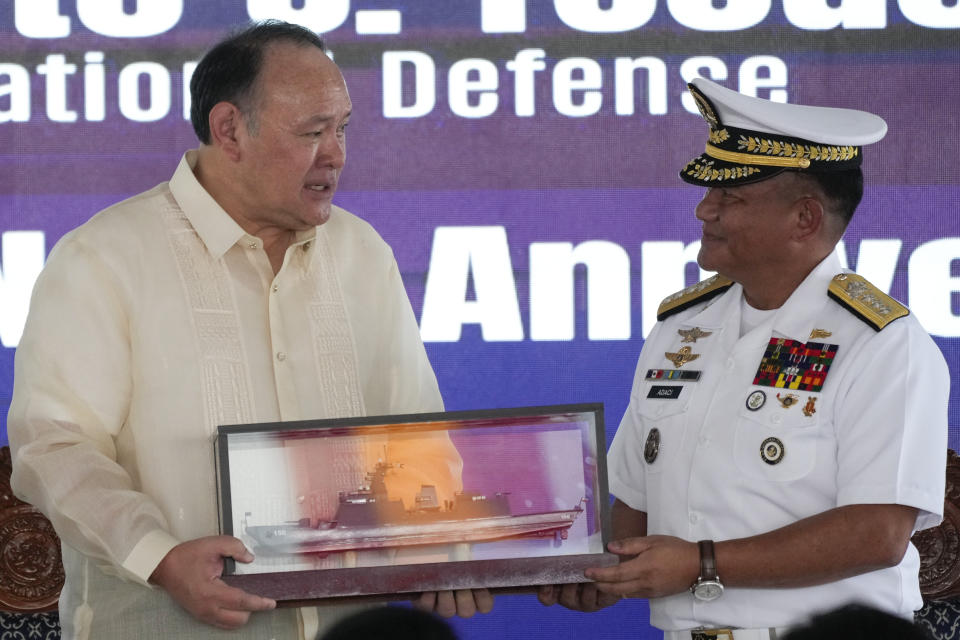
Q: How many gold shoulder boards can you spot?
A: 2